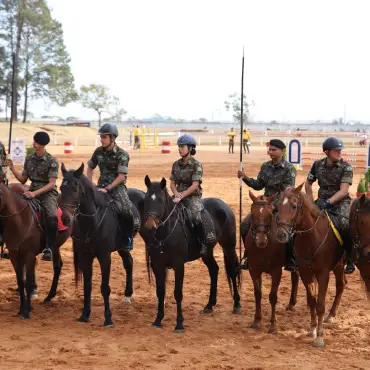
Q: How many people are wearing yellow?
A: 3